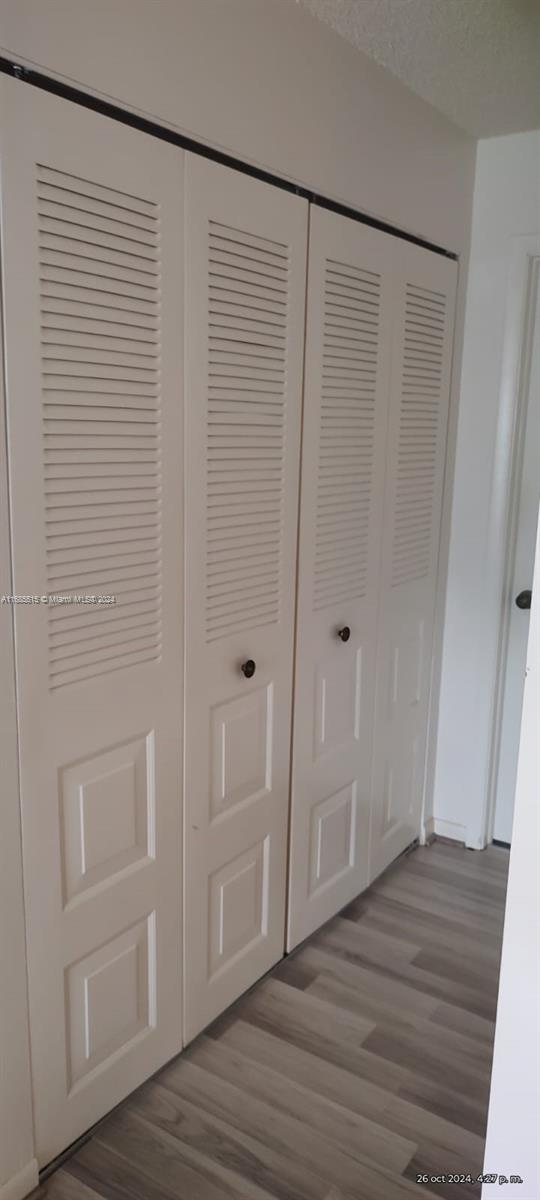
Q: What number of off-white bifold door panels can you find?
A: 4